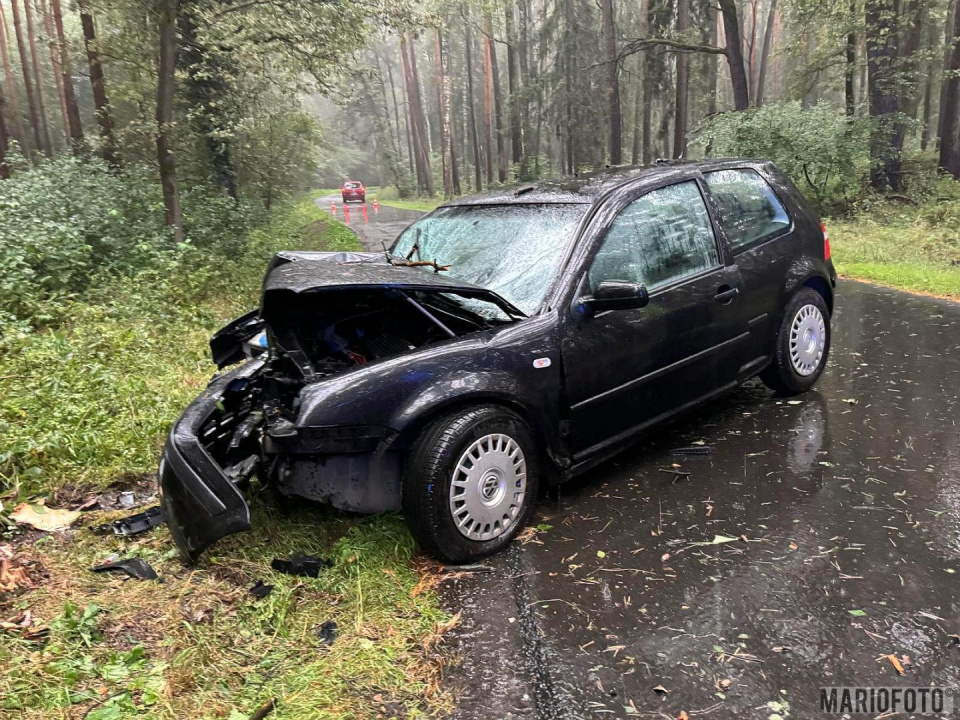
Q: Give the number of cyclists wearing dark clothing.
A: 0